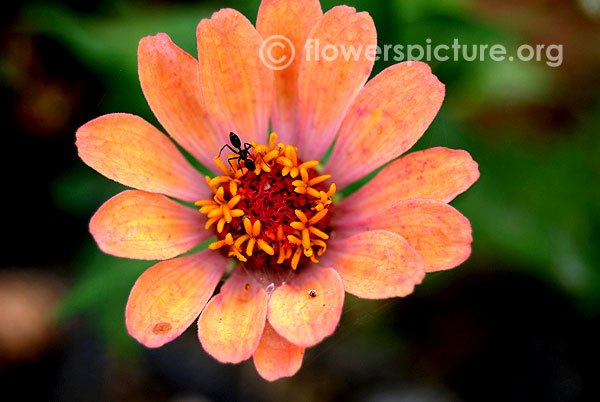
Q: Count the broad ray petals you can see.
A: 14